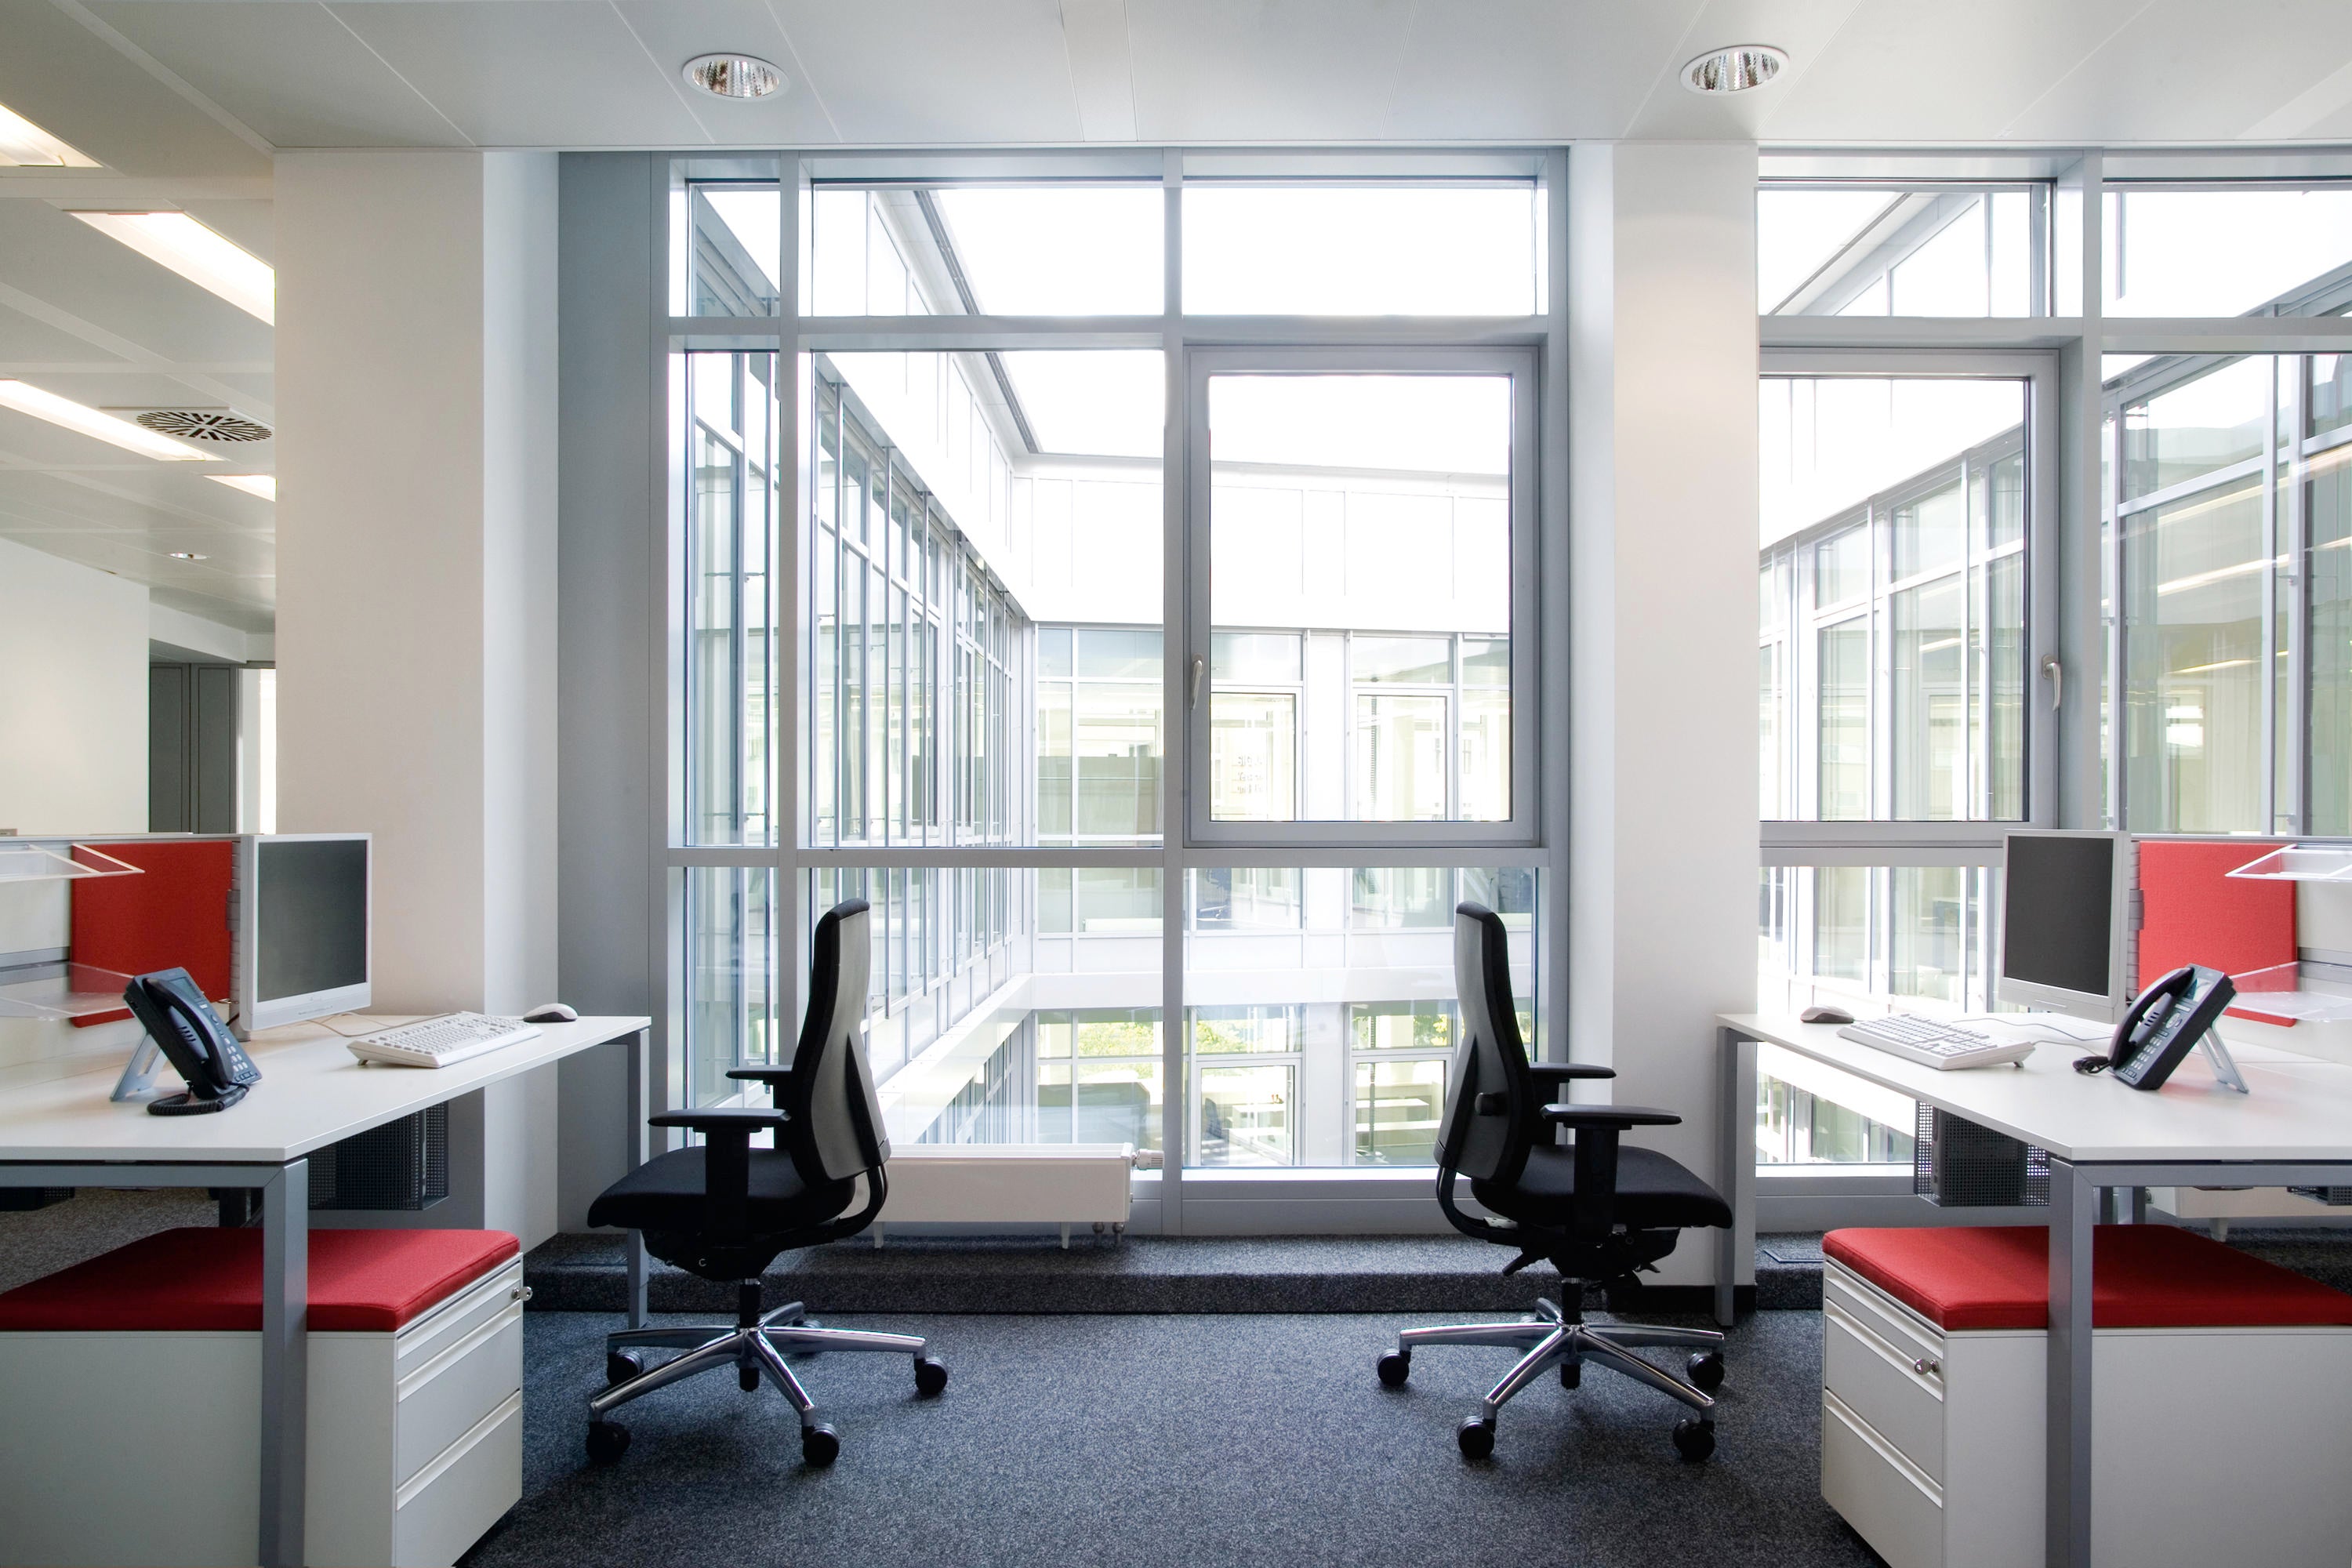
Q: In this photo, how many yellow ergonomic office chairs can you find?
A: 0